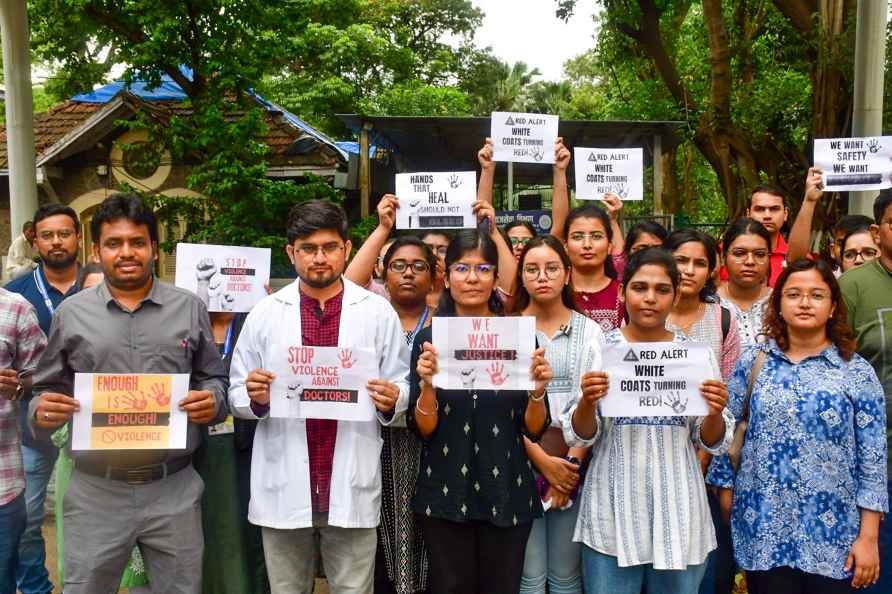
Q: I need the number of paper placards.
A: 9